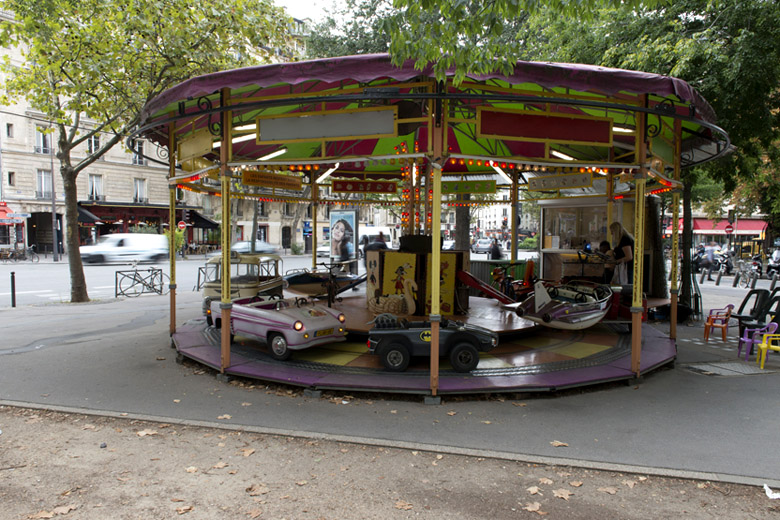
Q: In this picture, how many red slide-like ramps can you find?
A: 1